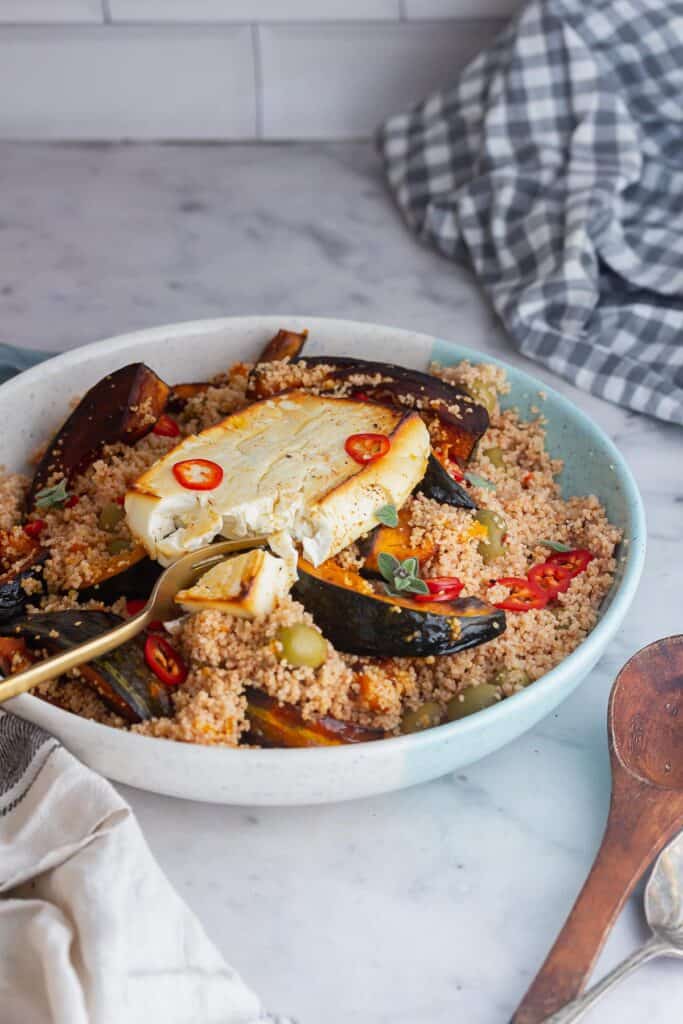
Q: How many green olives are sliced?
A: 0